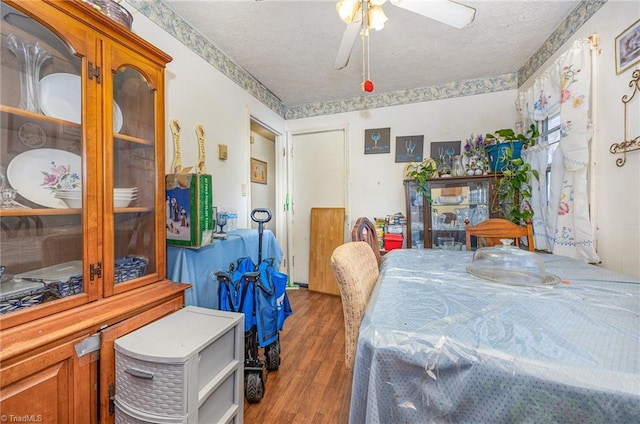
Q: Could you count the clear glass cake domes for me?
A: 1